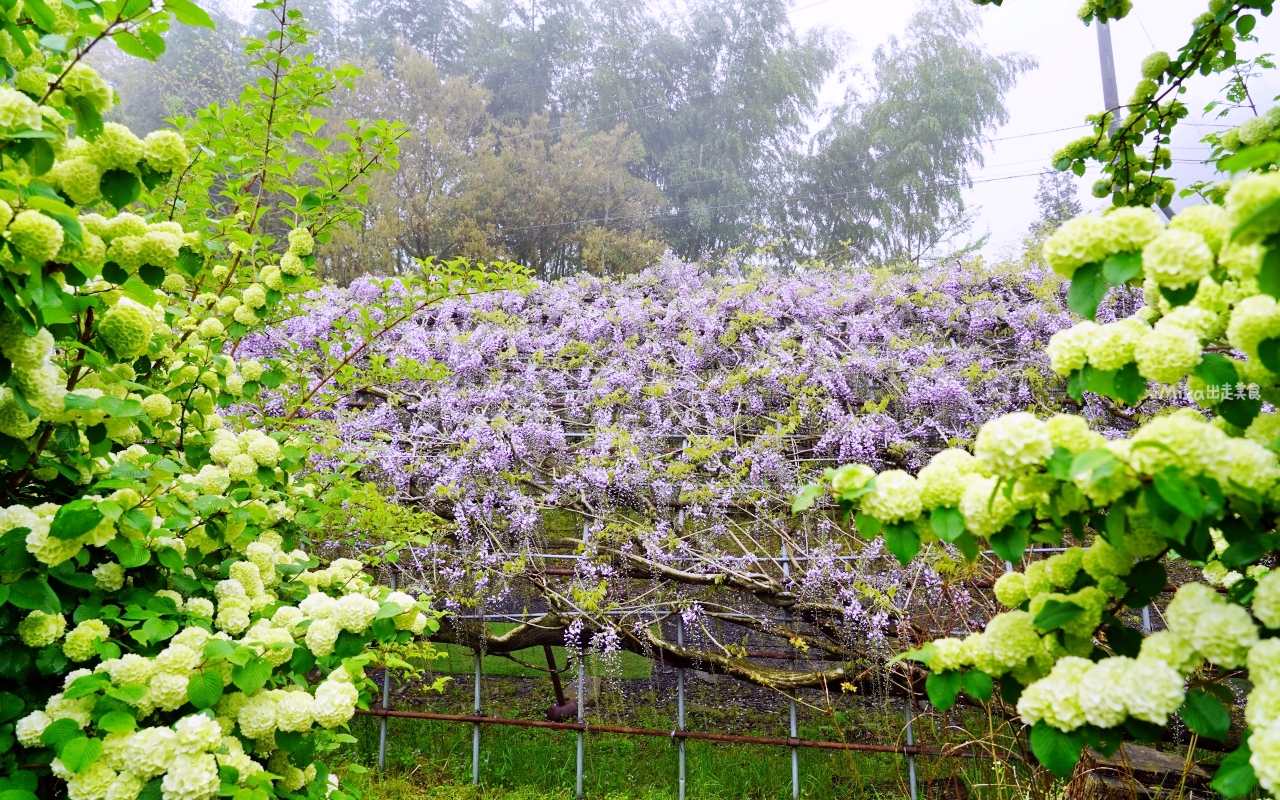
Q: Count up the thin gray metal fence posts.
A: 6